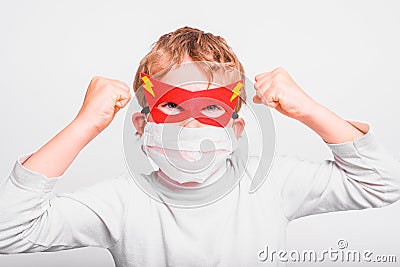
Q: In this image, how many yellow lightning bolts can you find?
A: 2